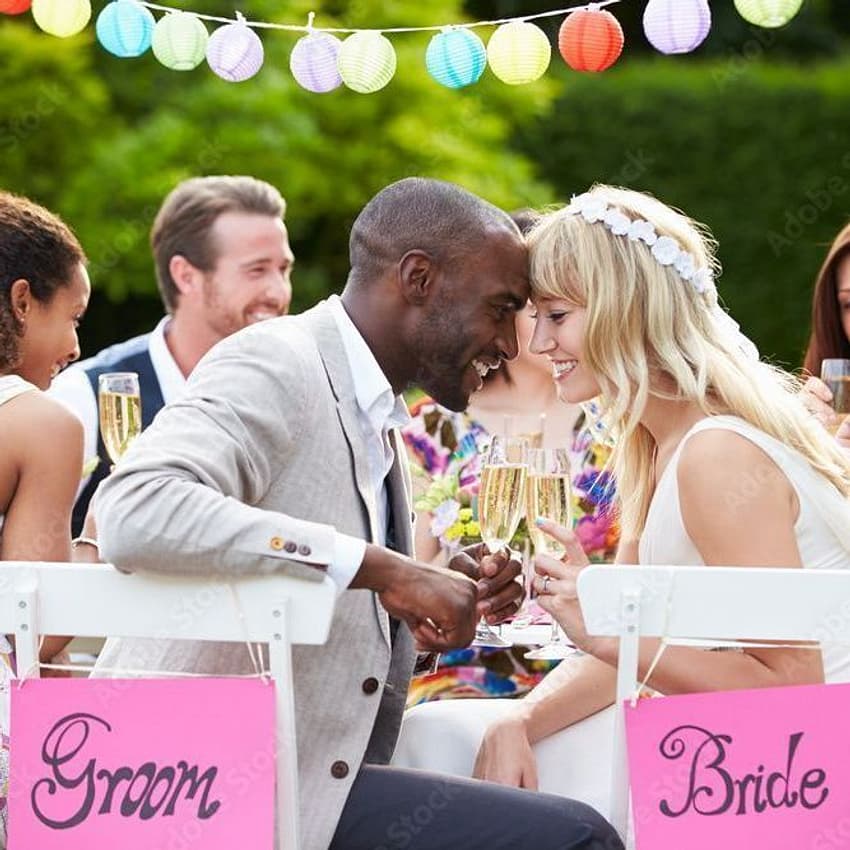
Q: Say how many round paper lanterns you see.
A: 12